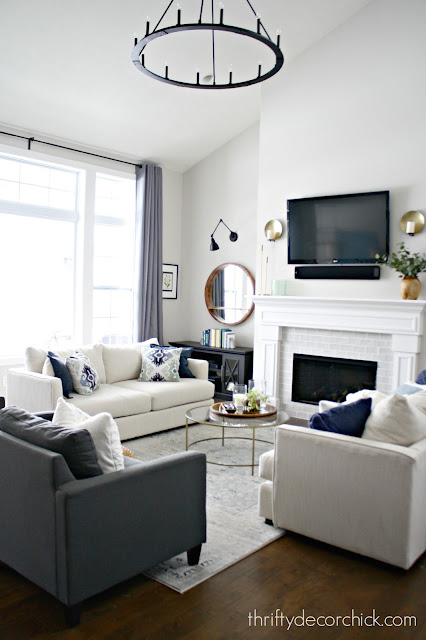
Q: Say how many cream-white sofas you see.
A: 2